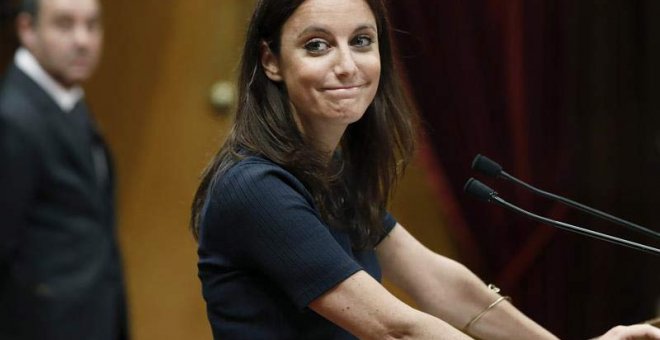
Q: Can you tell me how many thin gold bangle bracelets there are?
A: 1